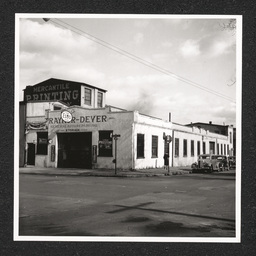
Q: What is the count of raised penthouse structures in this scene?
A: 1